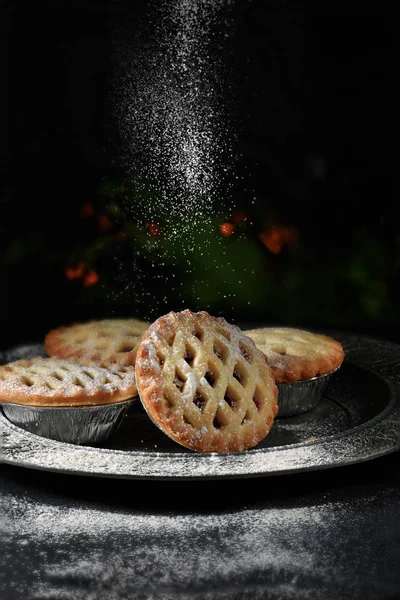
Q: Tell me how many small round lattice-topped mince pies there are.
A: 4